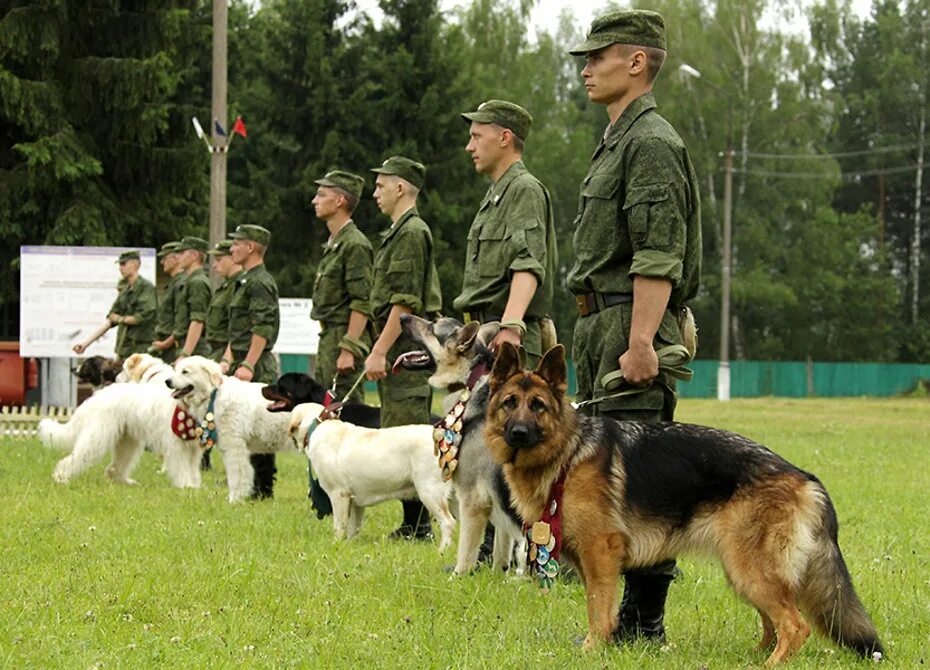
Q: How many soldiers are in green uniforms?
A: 9